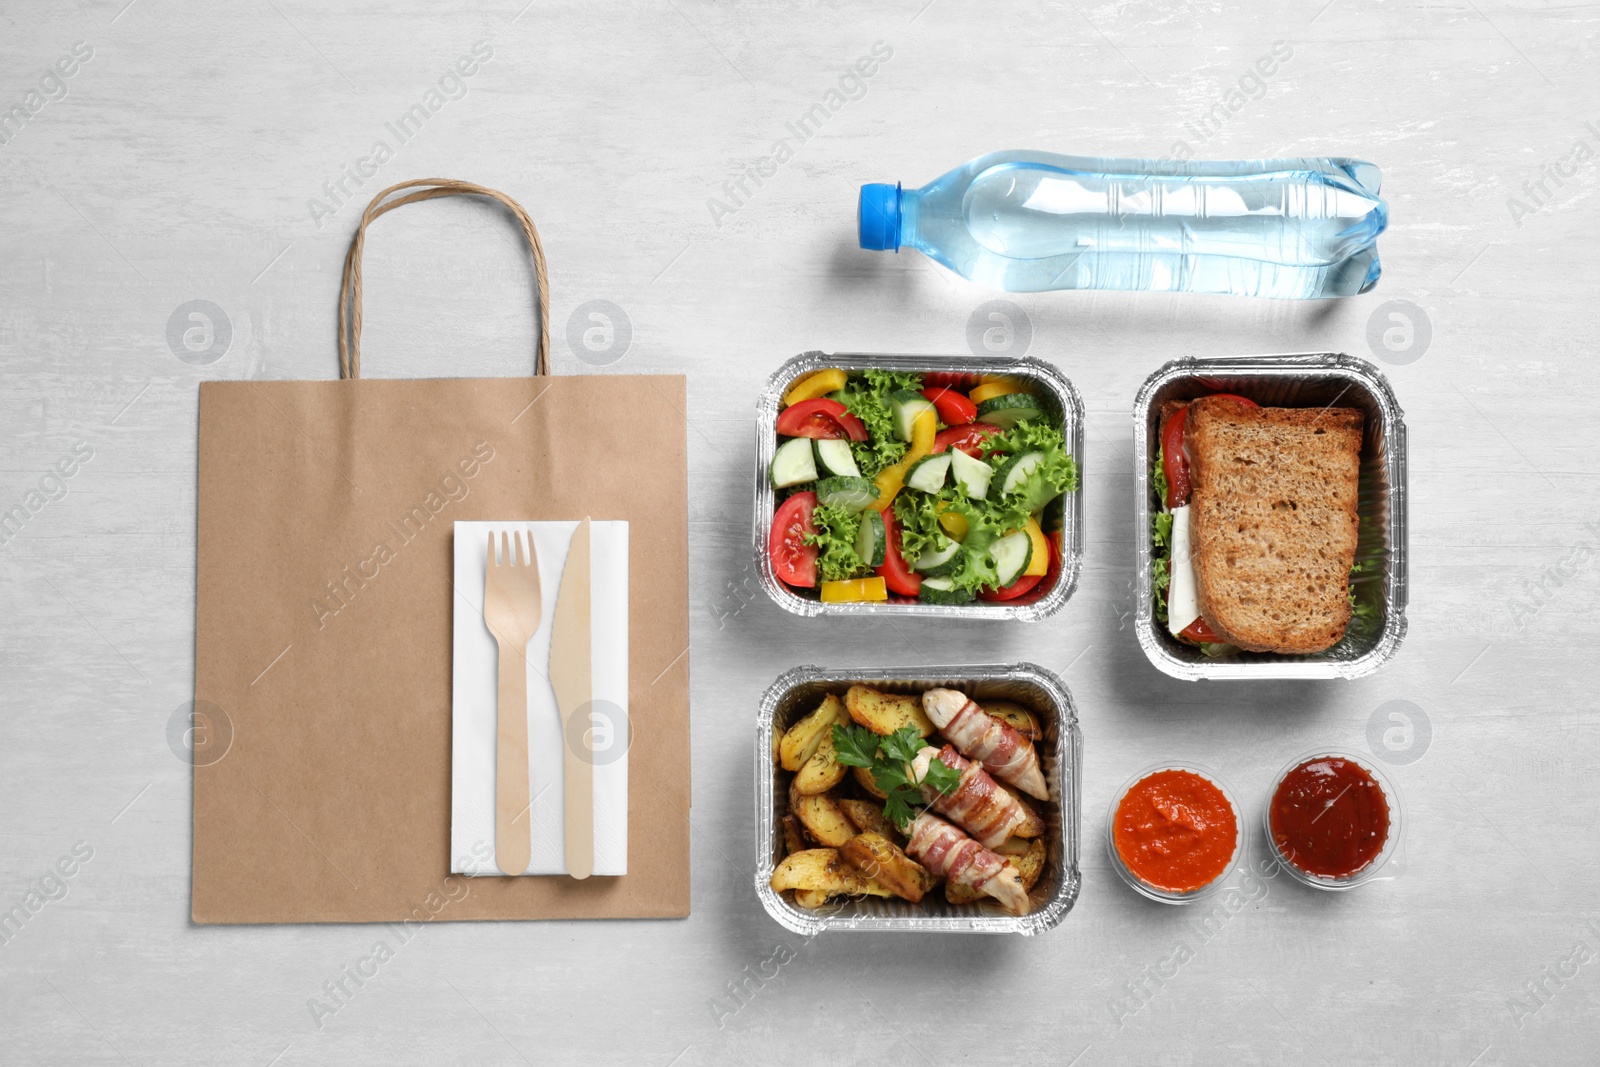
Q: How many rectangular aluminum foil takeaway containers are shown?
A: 3